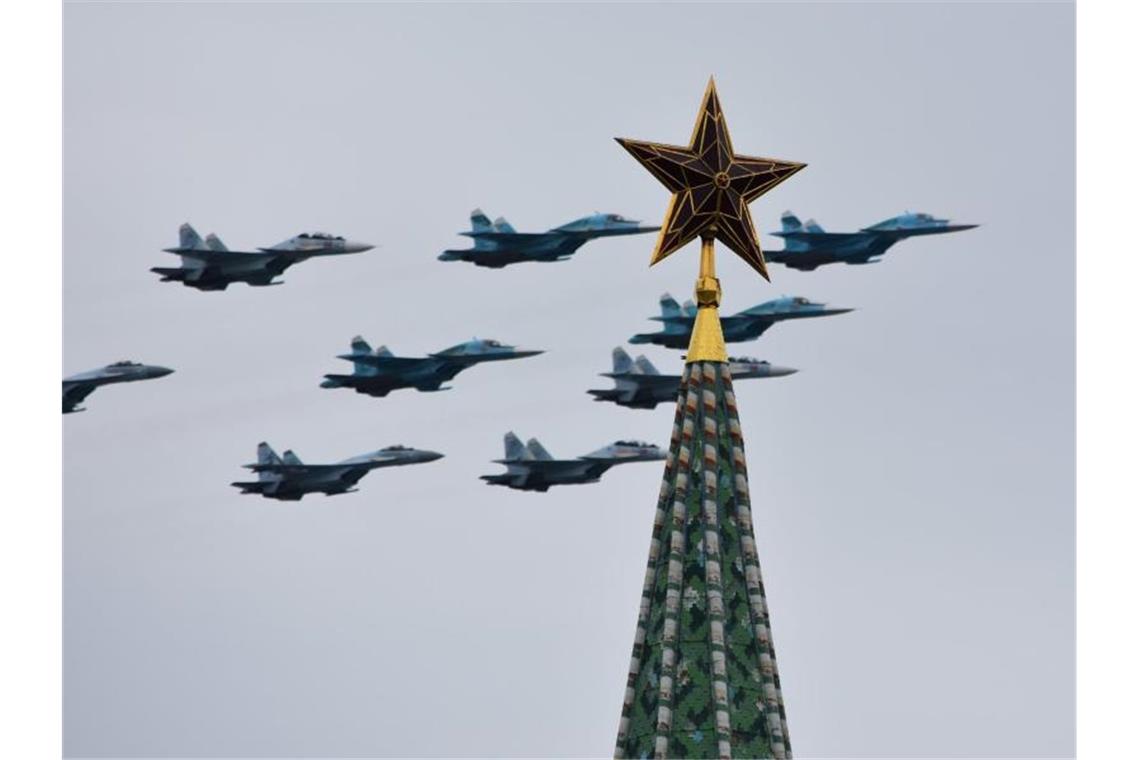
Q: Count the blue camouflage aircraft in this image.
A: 4